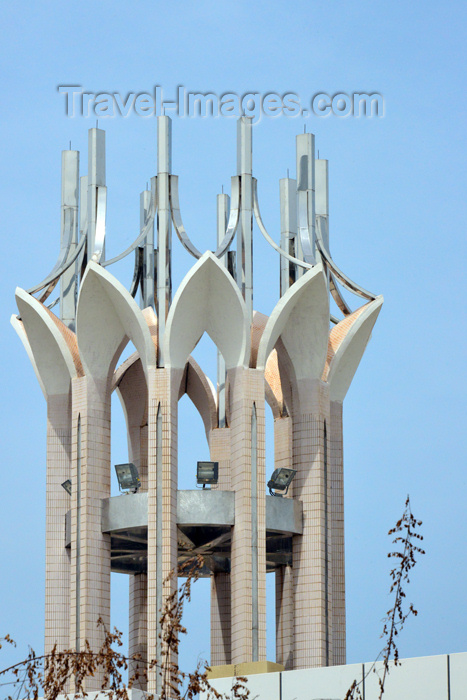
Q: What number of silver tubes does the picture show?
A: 10